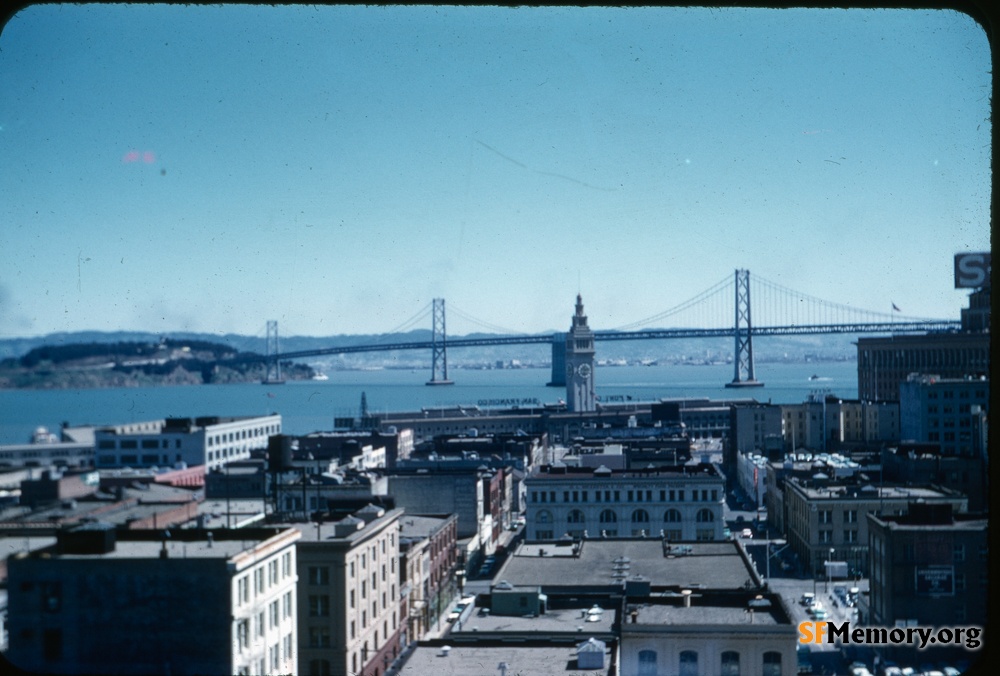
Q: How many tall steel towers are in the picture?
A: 3